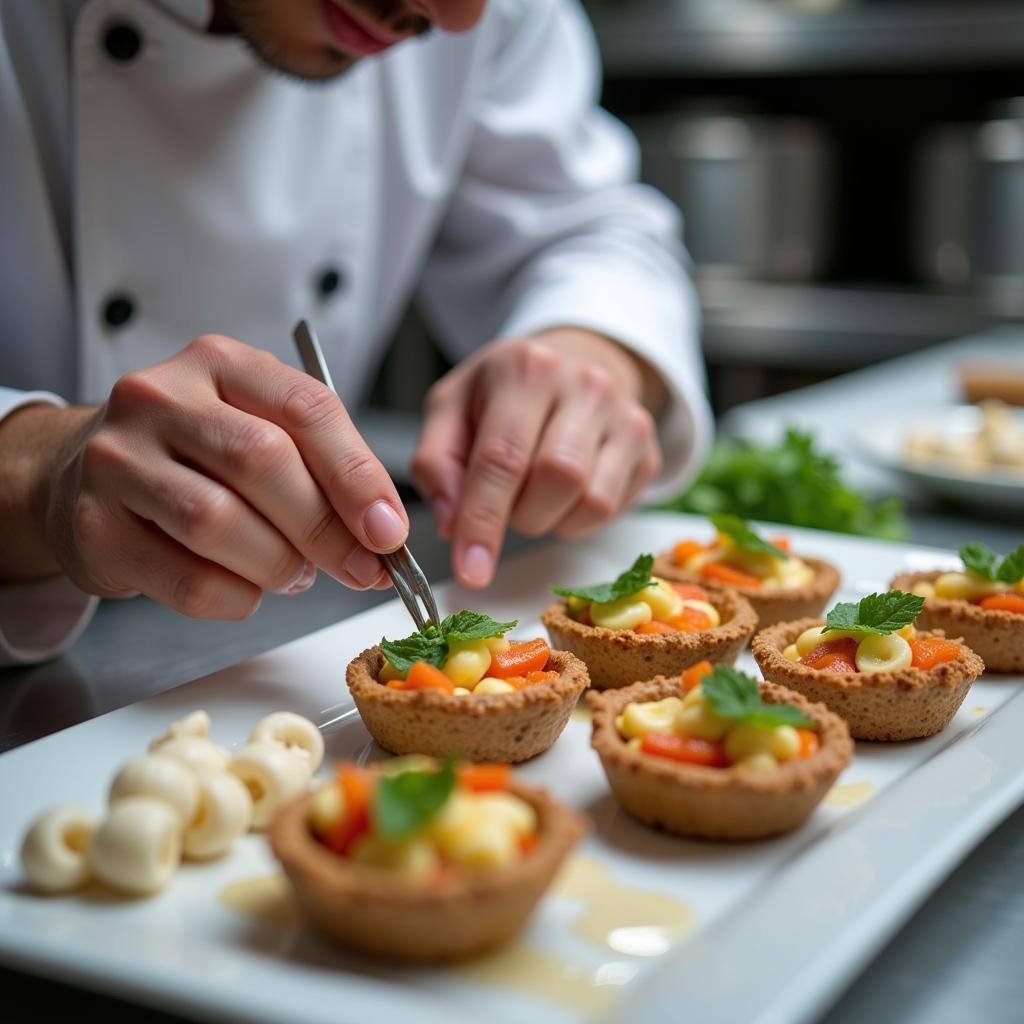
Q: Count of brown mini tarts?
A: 7